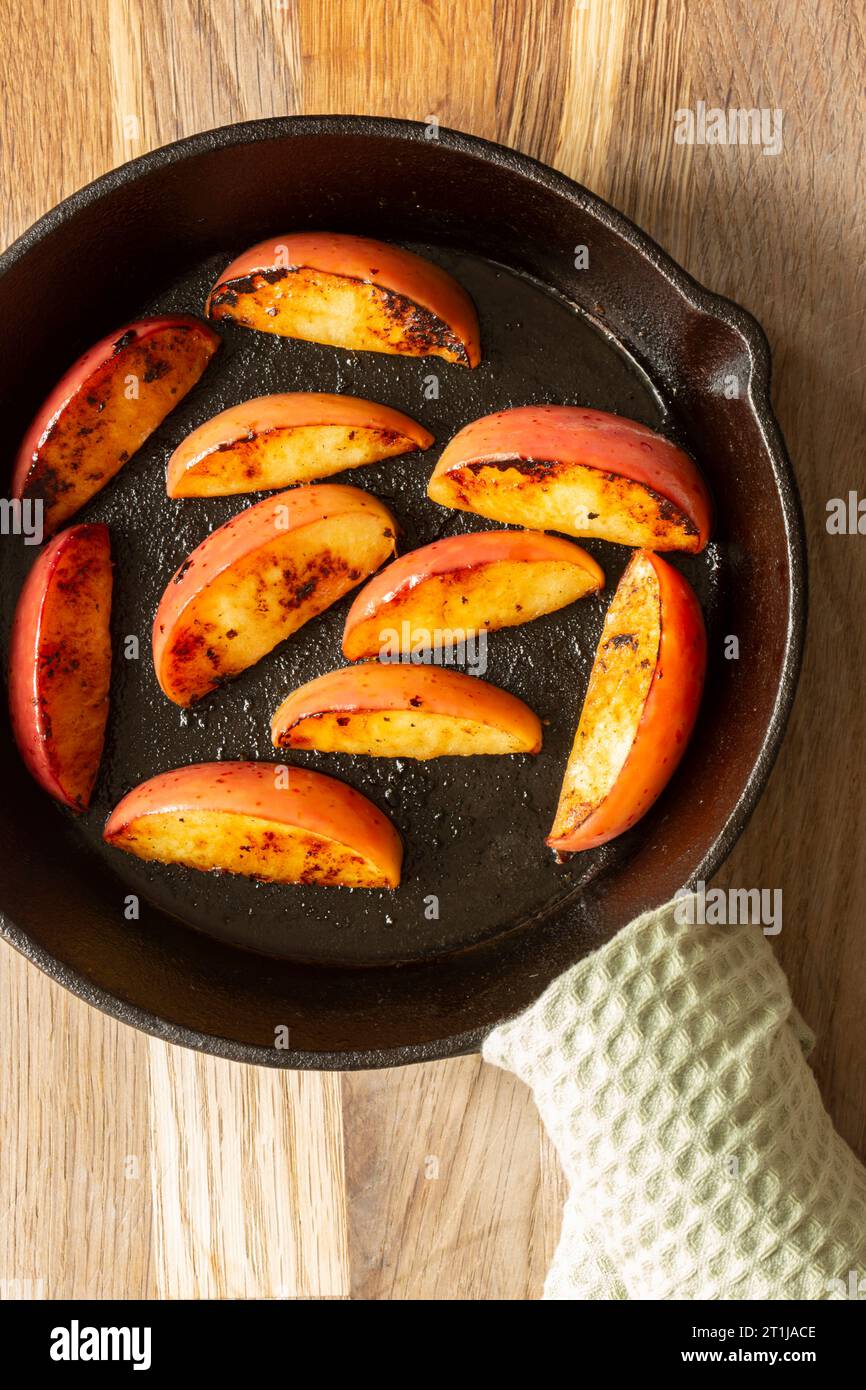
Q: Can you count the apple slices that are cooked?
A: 10